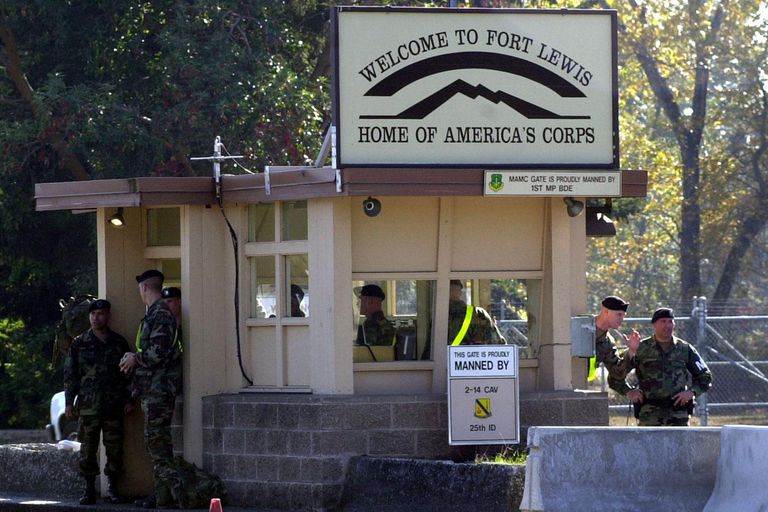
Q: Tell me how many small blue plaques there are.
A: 0